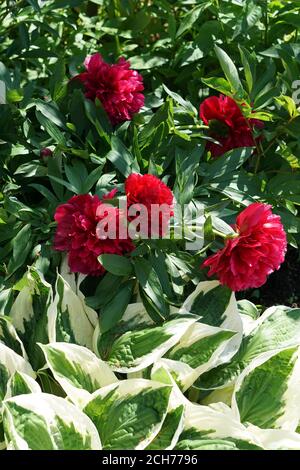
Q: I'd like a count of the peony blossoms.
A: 5